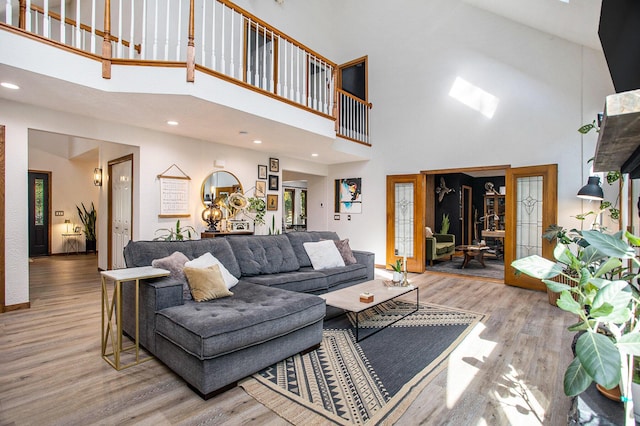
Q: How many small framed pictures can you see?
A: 5